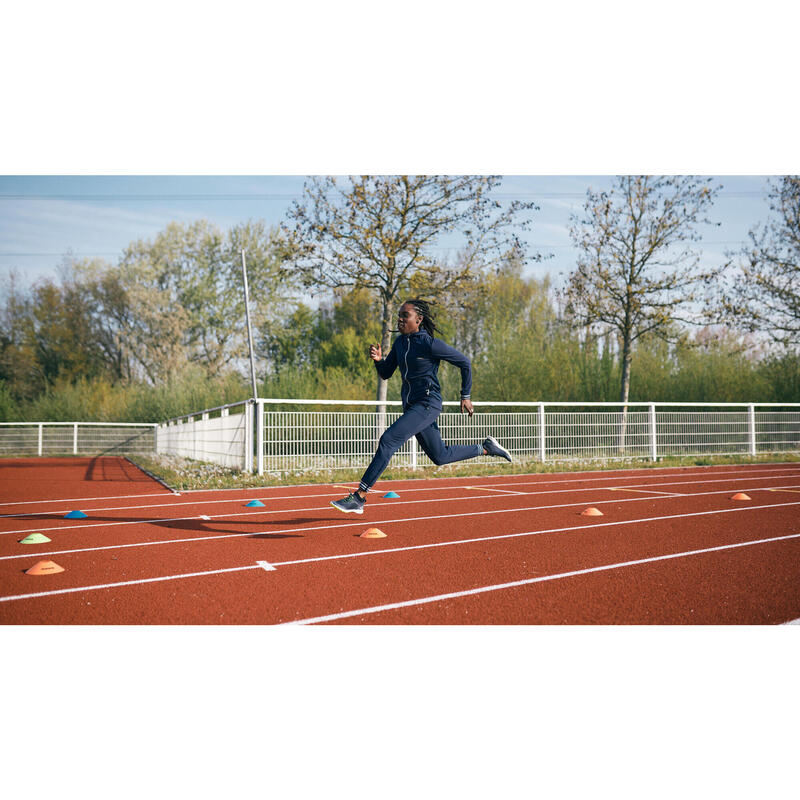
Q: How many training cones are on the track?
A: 8